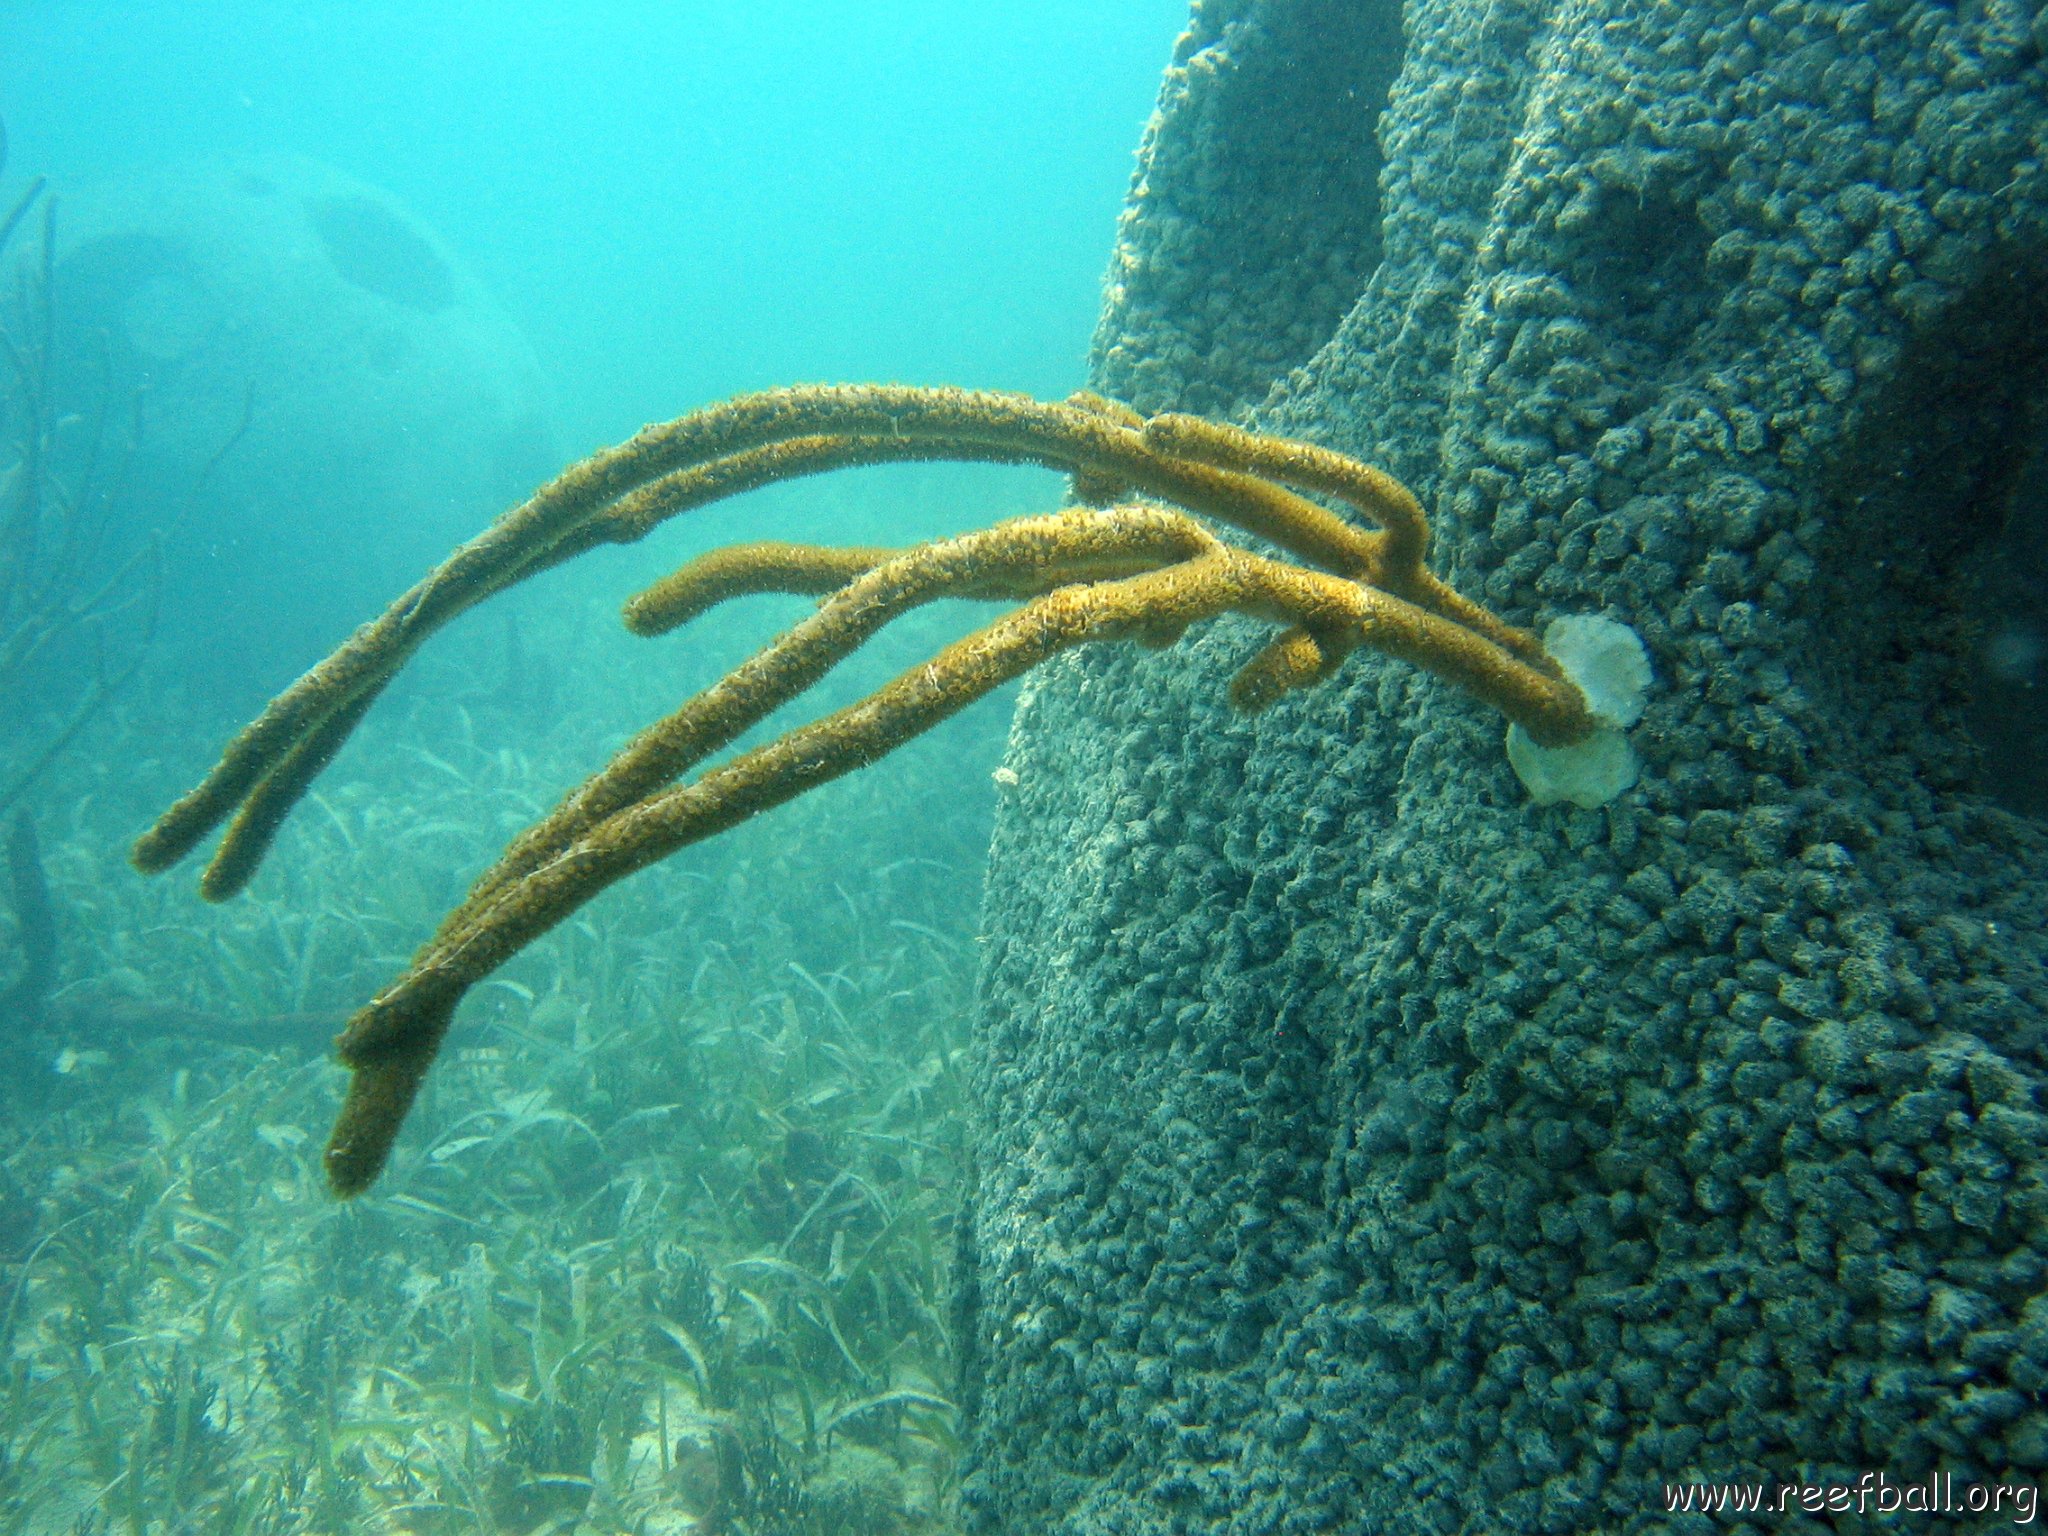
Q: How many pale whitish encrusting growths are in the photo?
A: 2